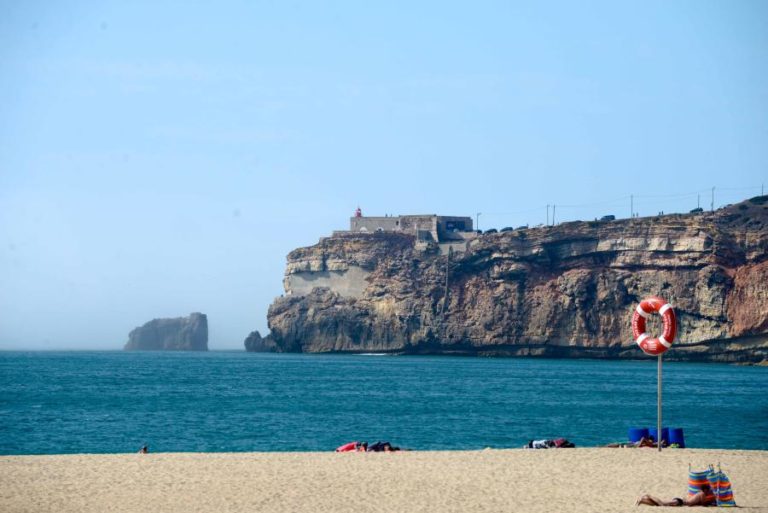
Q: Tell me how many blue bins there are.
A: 3